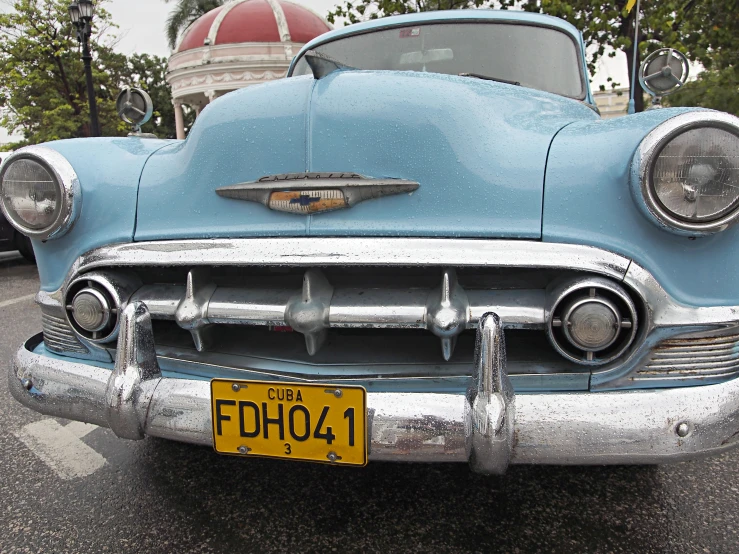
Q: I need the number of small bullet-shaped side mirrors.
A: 2